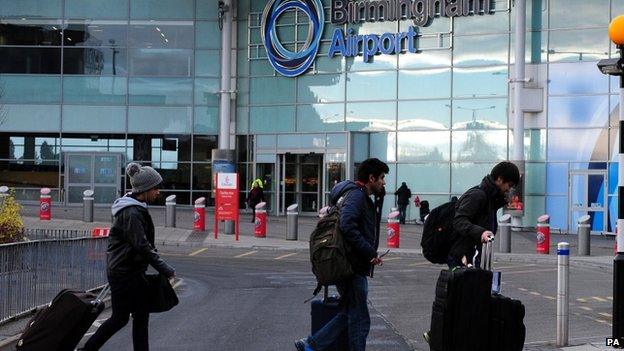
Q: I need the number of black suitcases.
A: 3